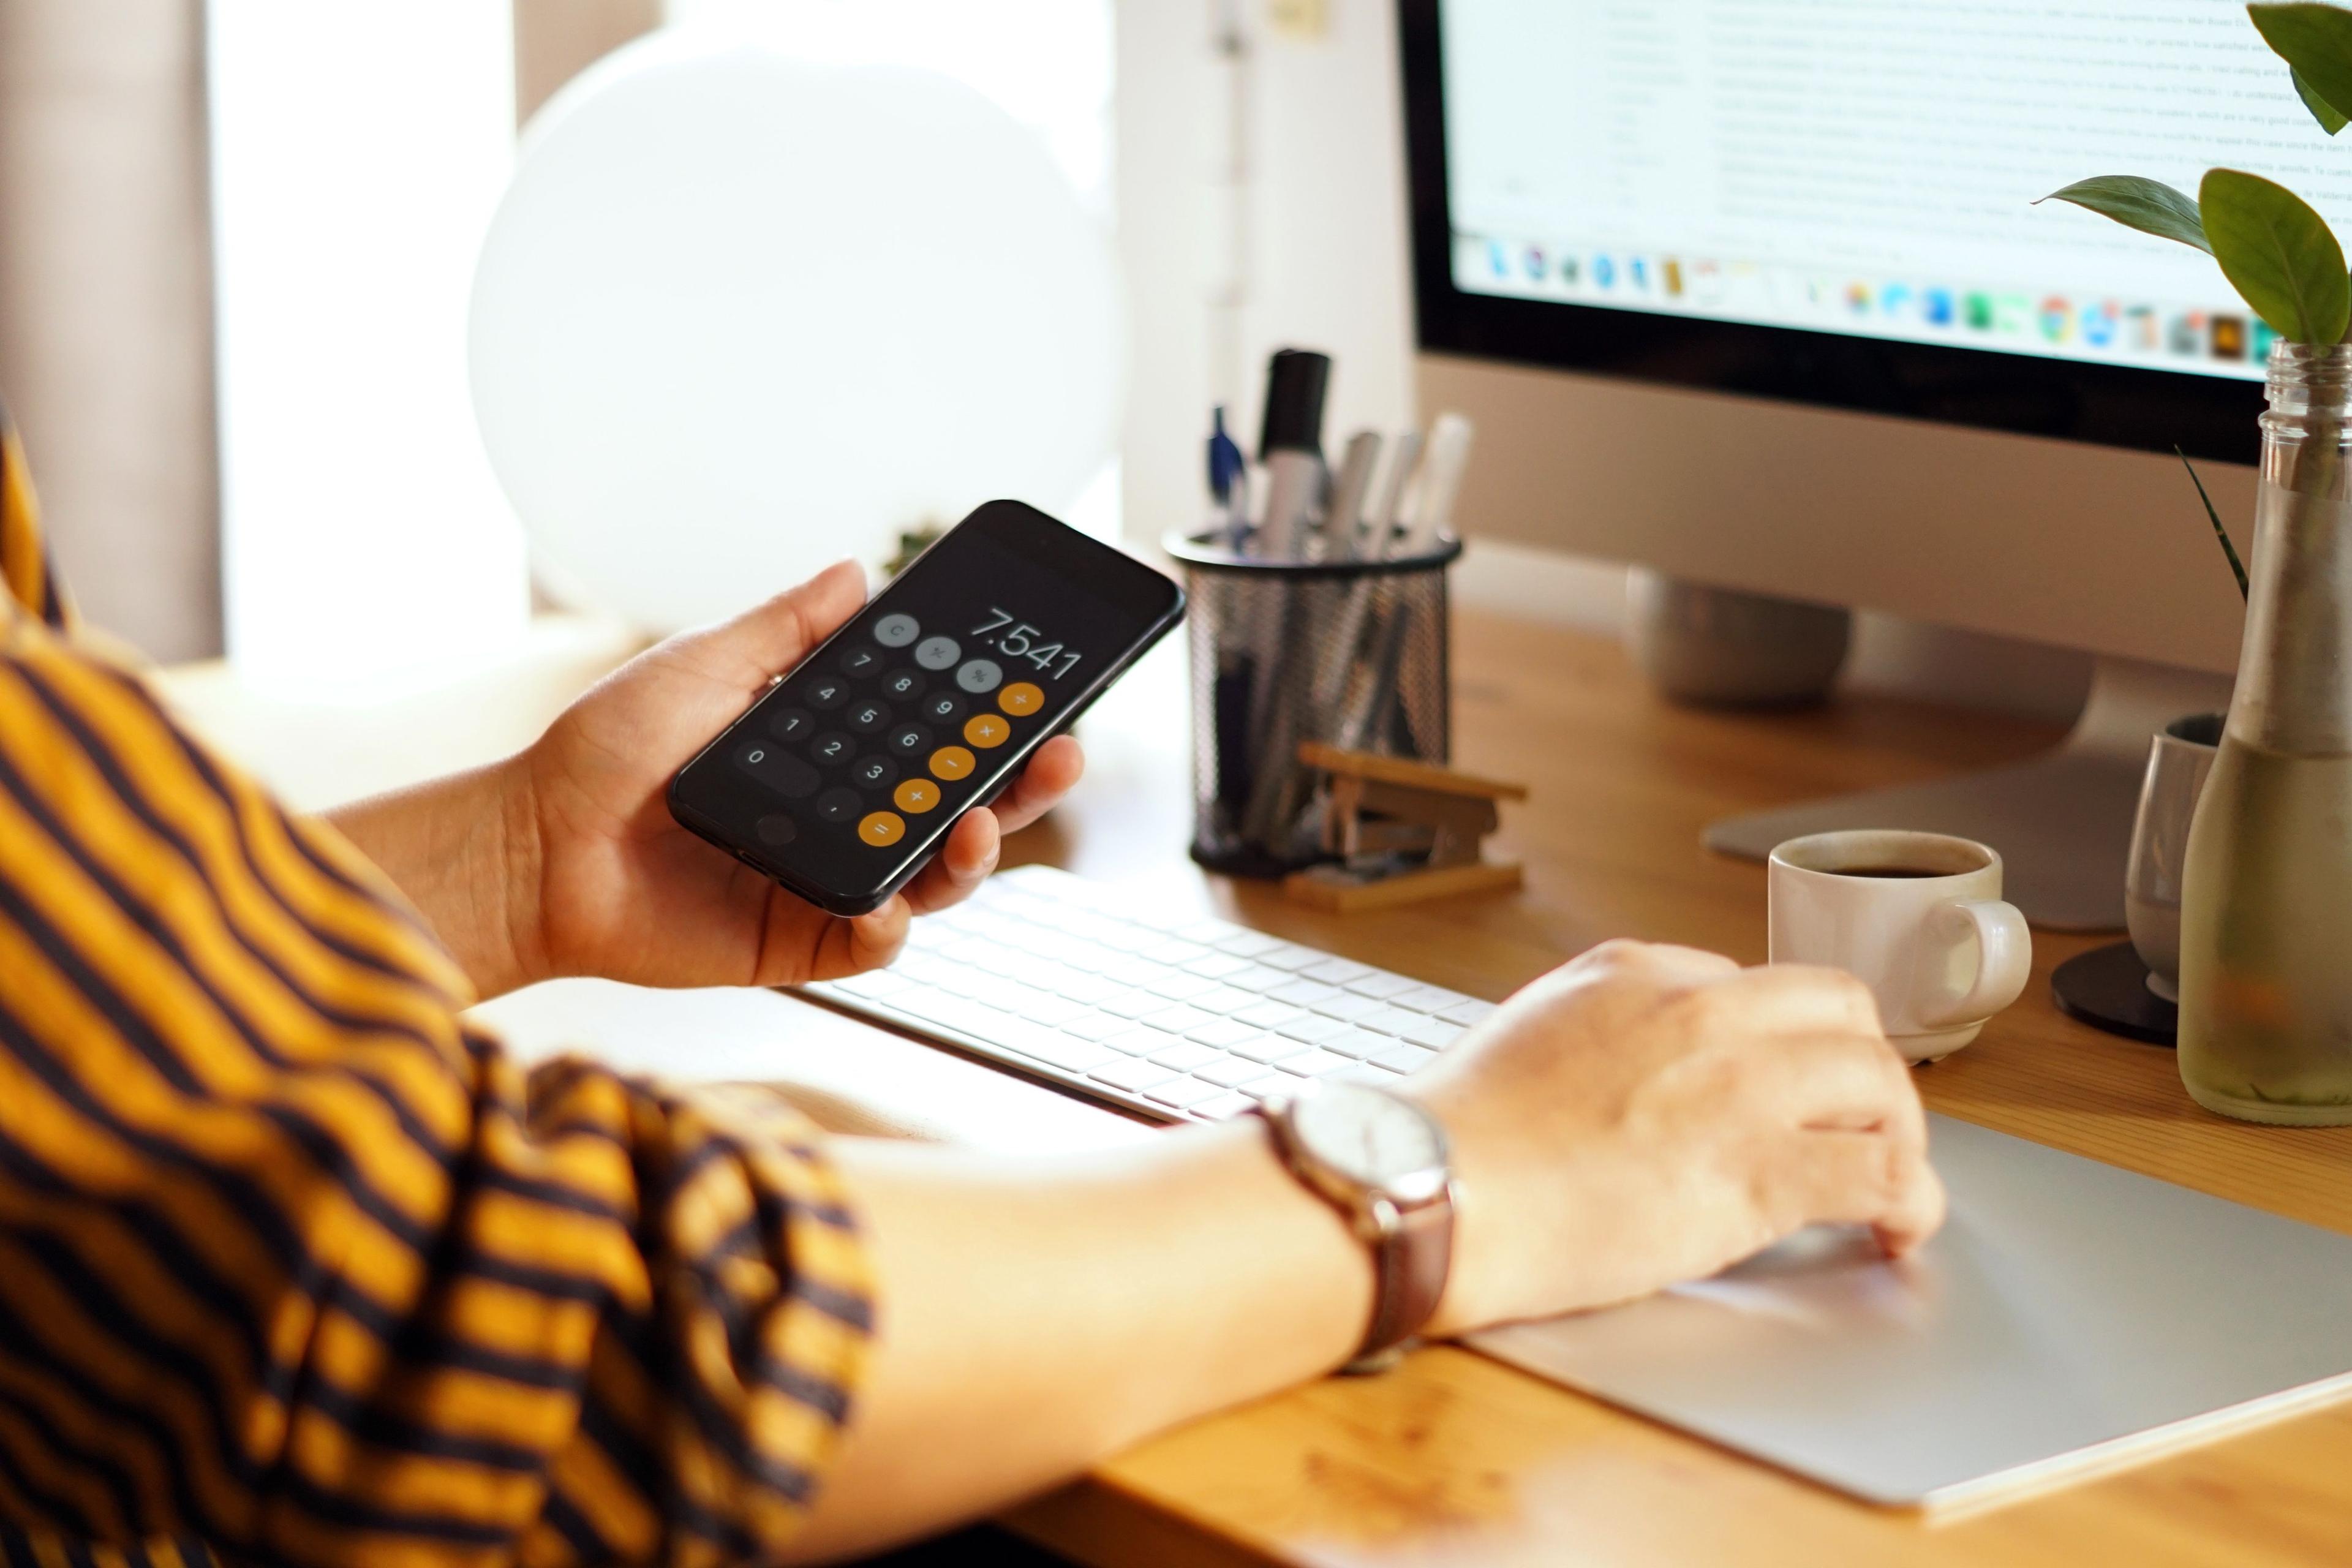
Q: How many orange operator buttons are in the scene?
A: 5